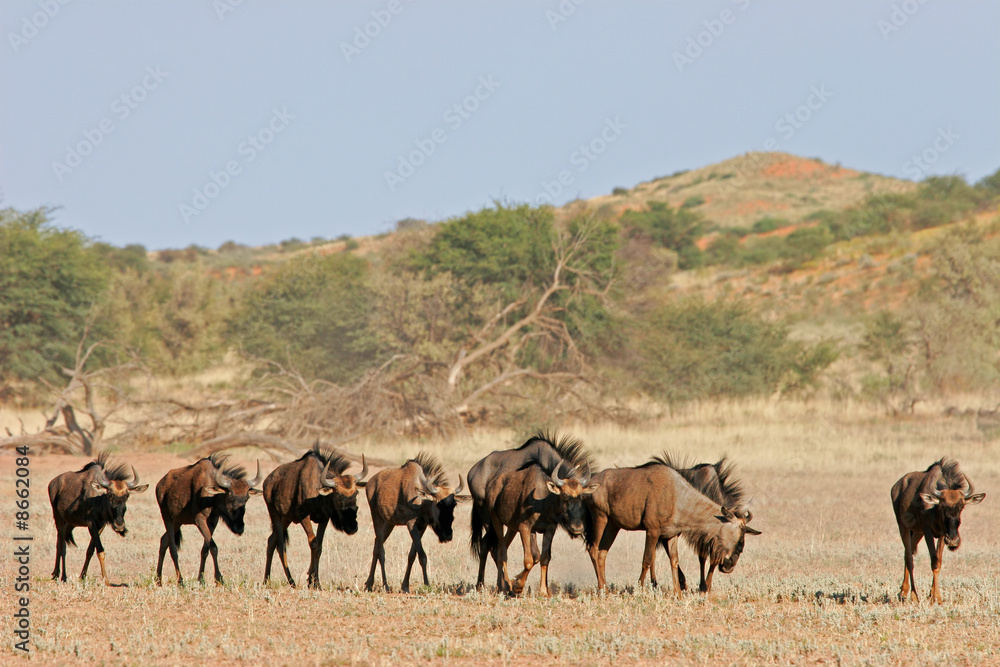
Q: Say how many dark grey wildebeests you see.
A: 2